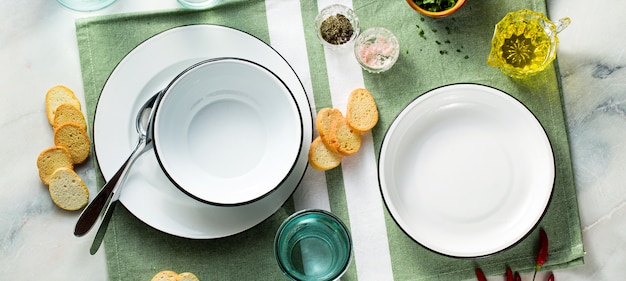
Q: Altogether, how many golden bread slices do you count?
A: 11